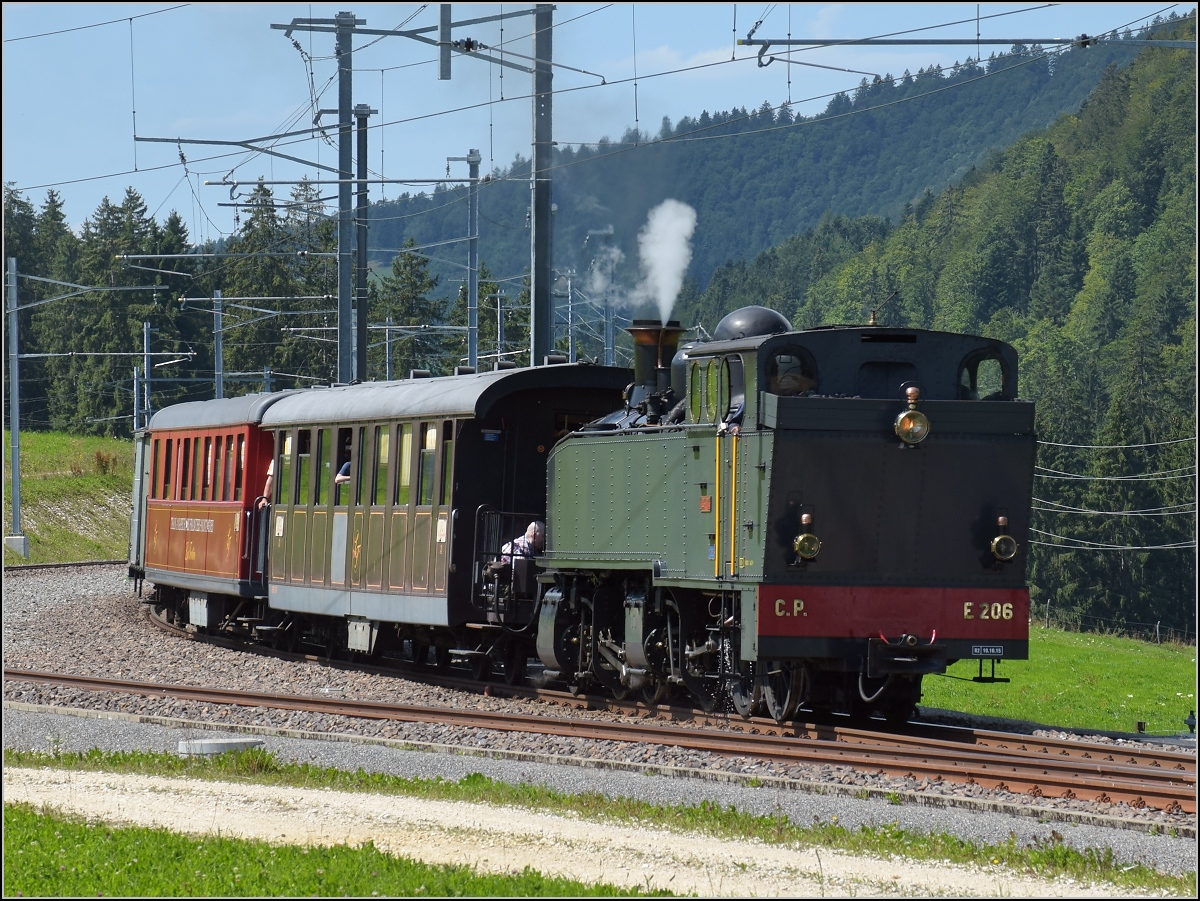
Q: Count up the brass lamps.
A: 3